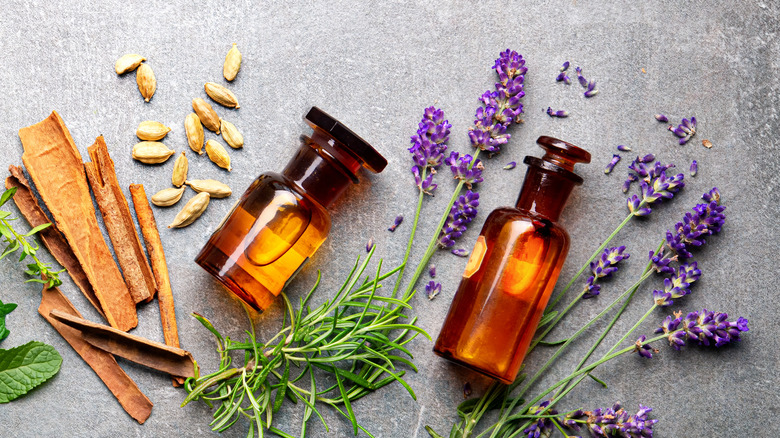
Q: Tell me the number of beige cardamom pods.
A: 14